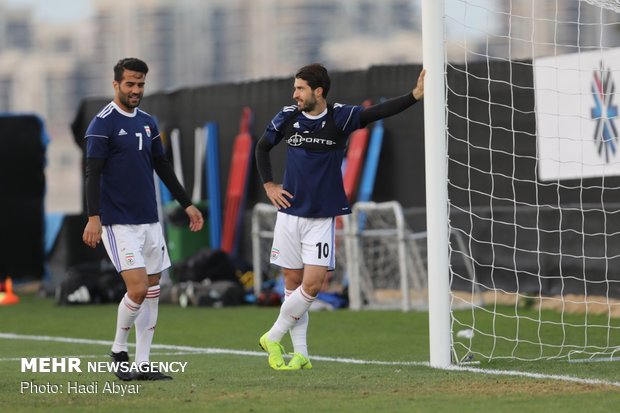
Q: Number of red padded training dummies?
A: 2